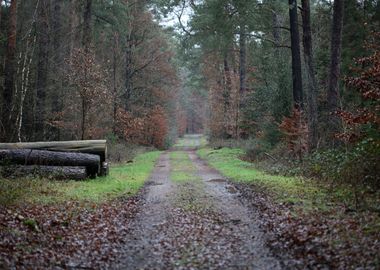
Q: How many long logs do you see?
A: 3